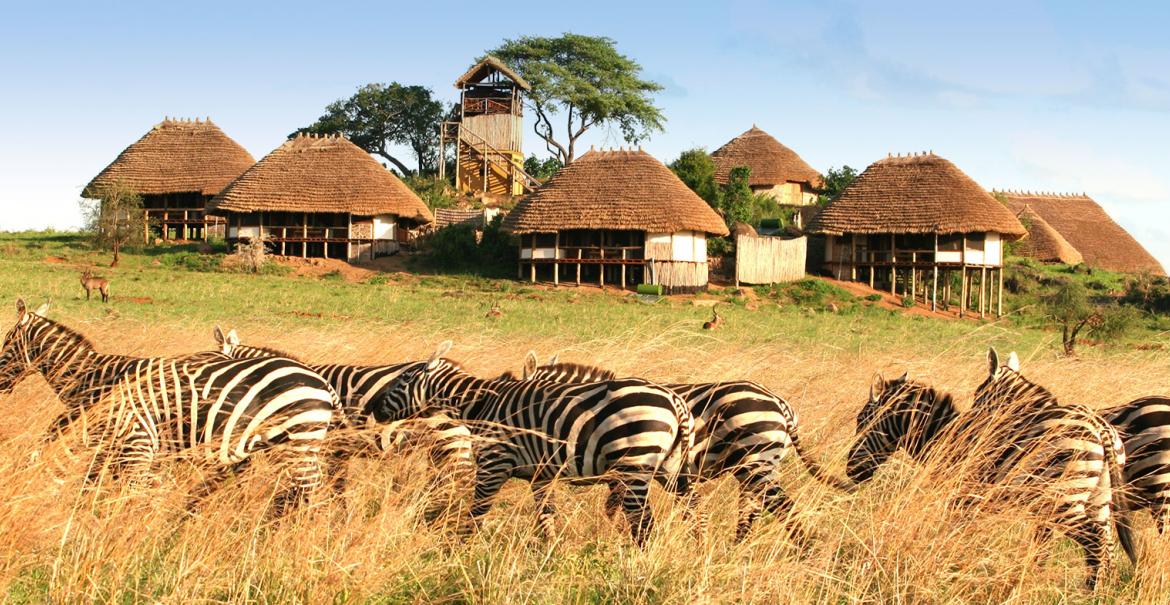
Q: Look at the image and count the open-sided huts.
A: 4